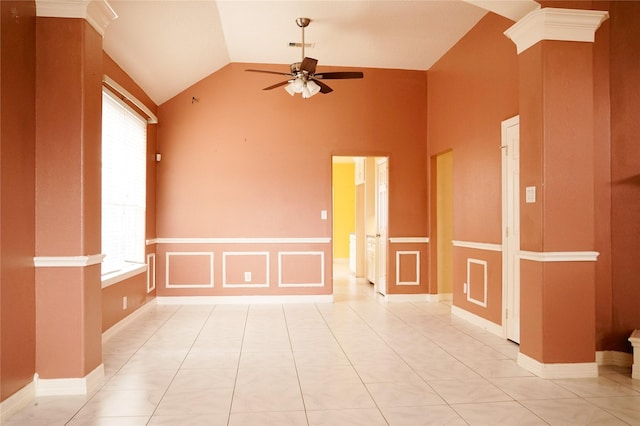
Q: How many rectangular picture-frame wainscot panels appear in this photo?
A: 6